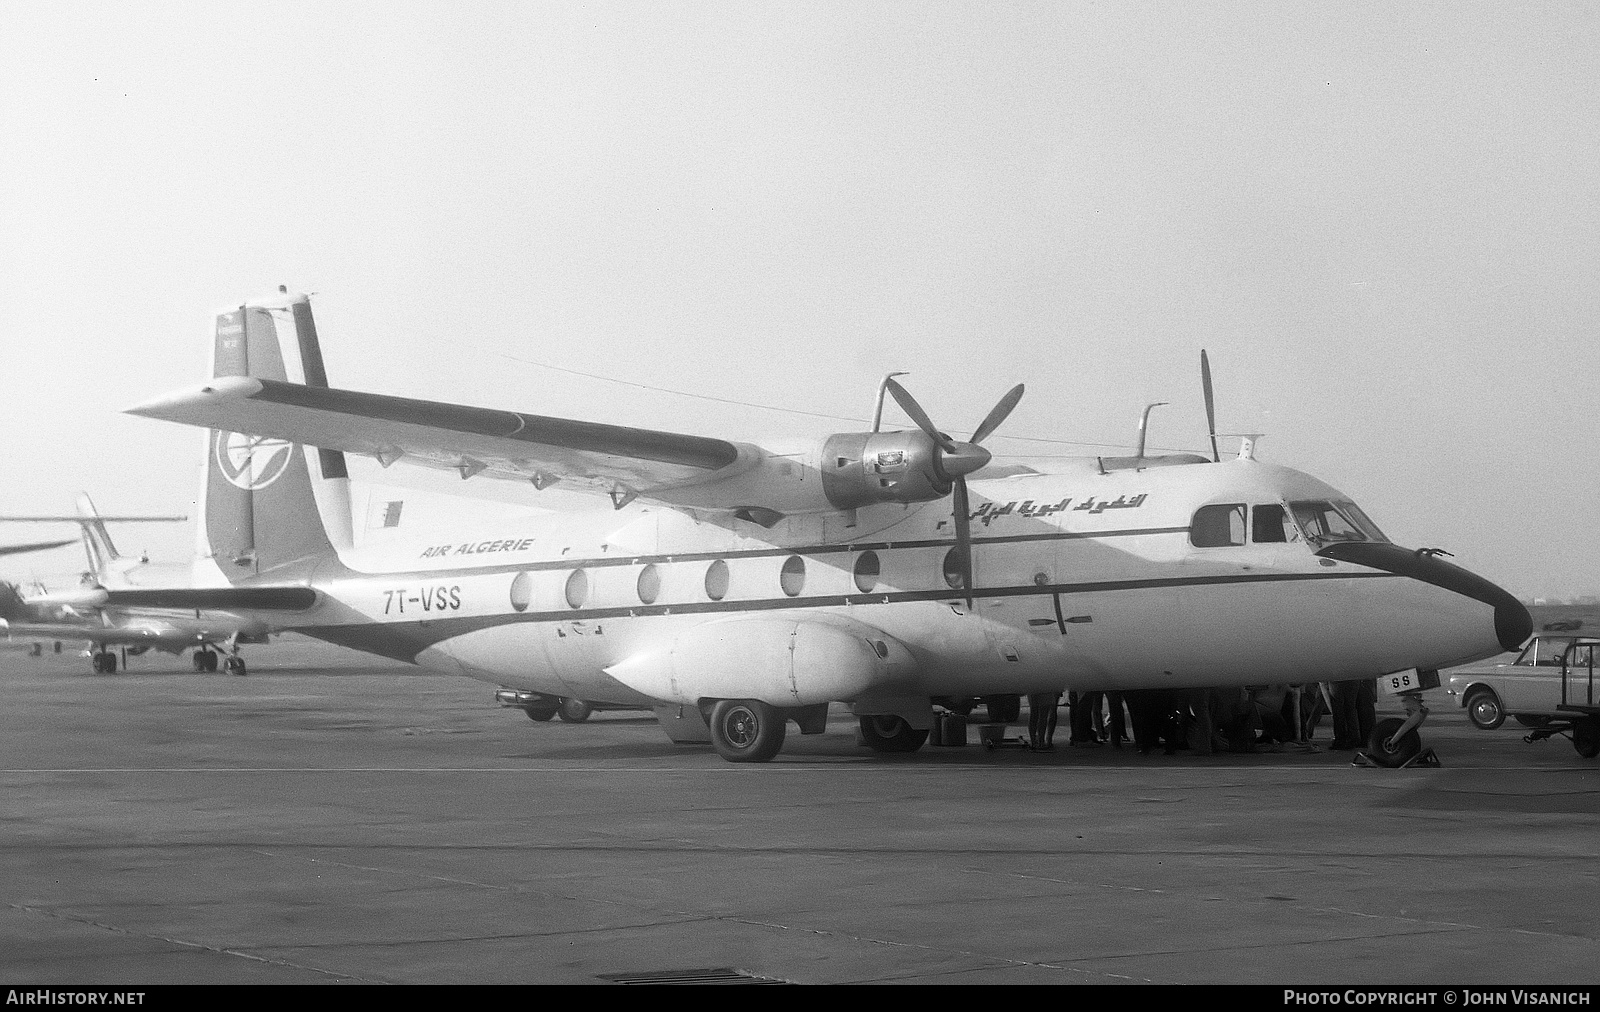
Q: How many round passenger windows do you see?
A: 7